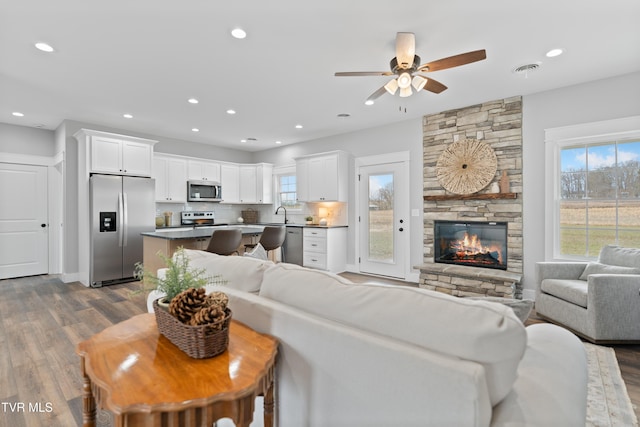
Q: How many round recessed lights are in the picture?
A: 12